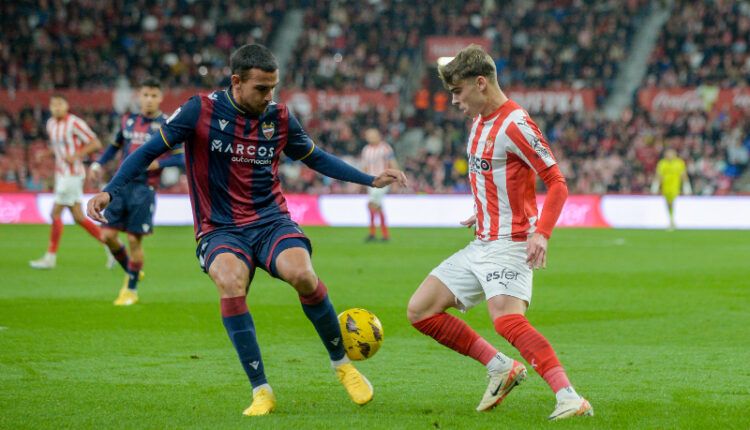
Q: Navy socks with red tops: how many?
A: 4